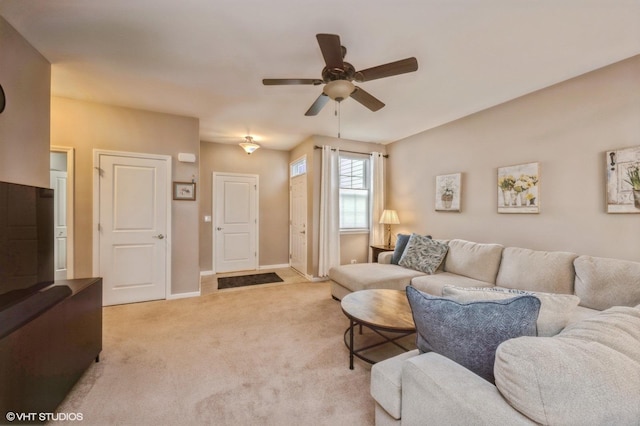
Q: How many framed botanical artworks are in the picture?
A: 3